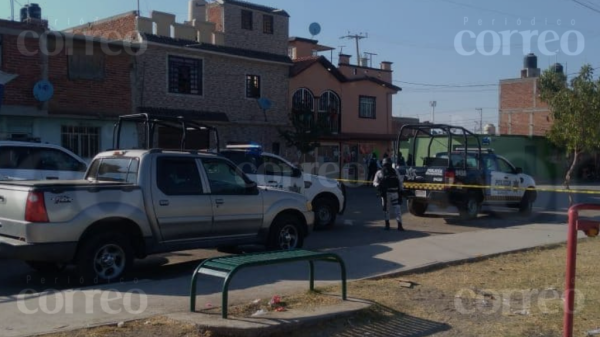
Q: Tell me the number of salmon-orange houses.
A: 1